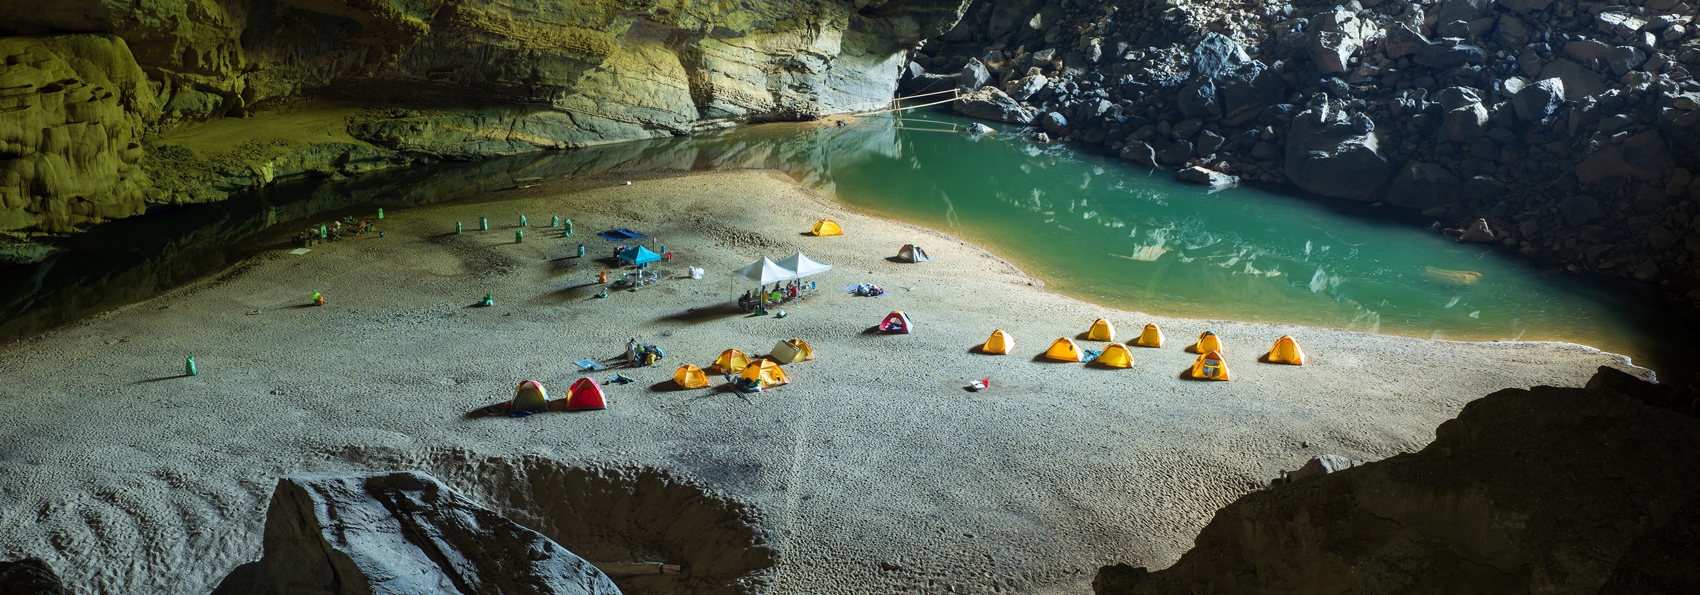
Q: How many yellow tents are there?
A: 13